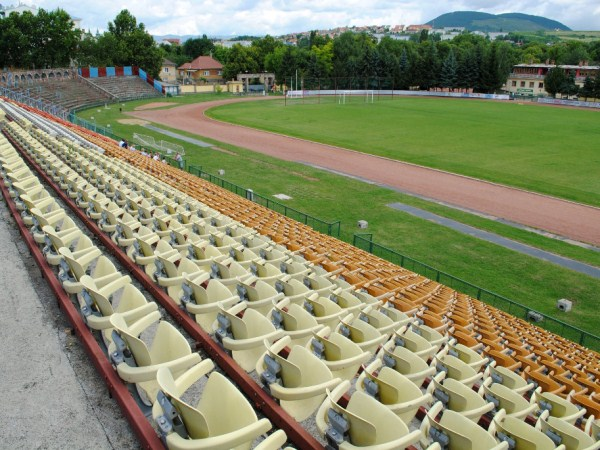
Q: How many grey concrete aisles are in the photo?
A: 1